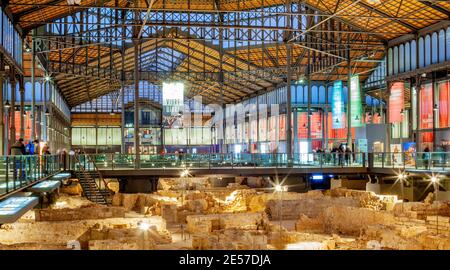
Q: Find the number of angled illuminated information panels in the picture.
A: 3